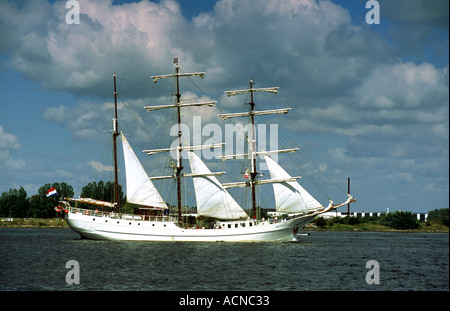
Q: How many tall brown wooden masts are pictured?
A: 3